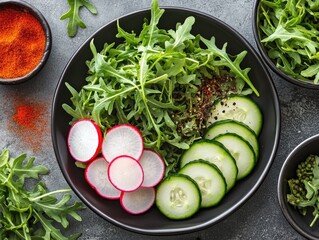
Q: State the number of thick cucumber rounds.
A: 6